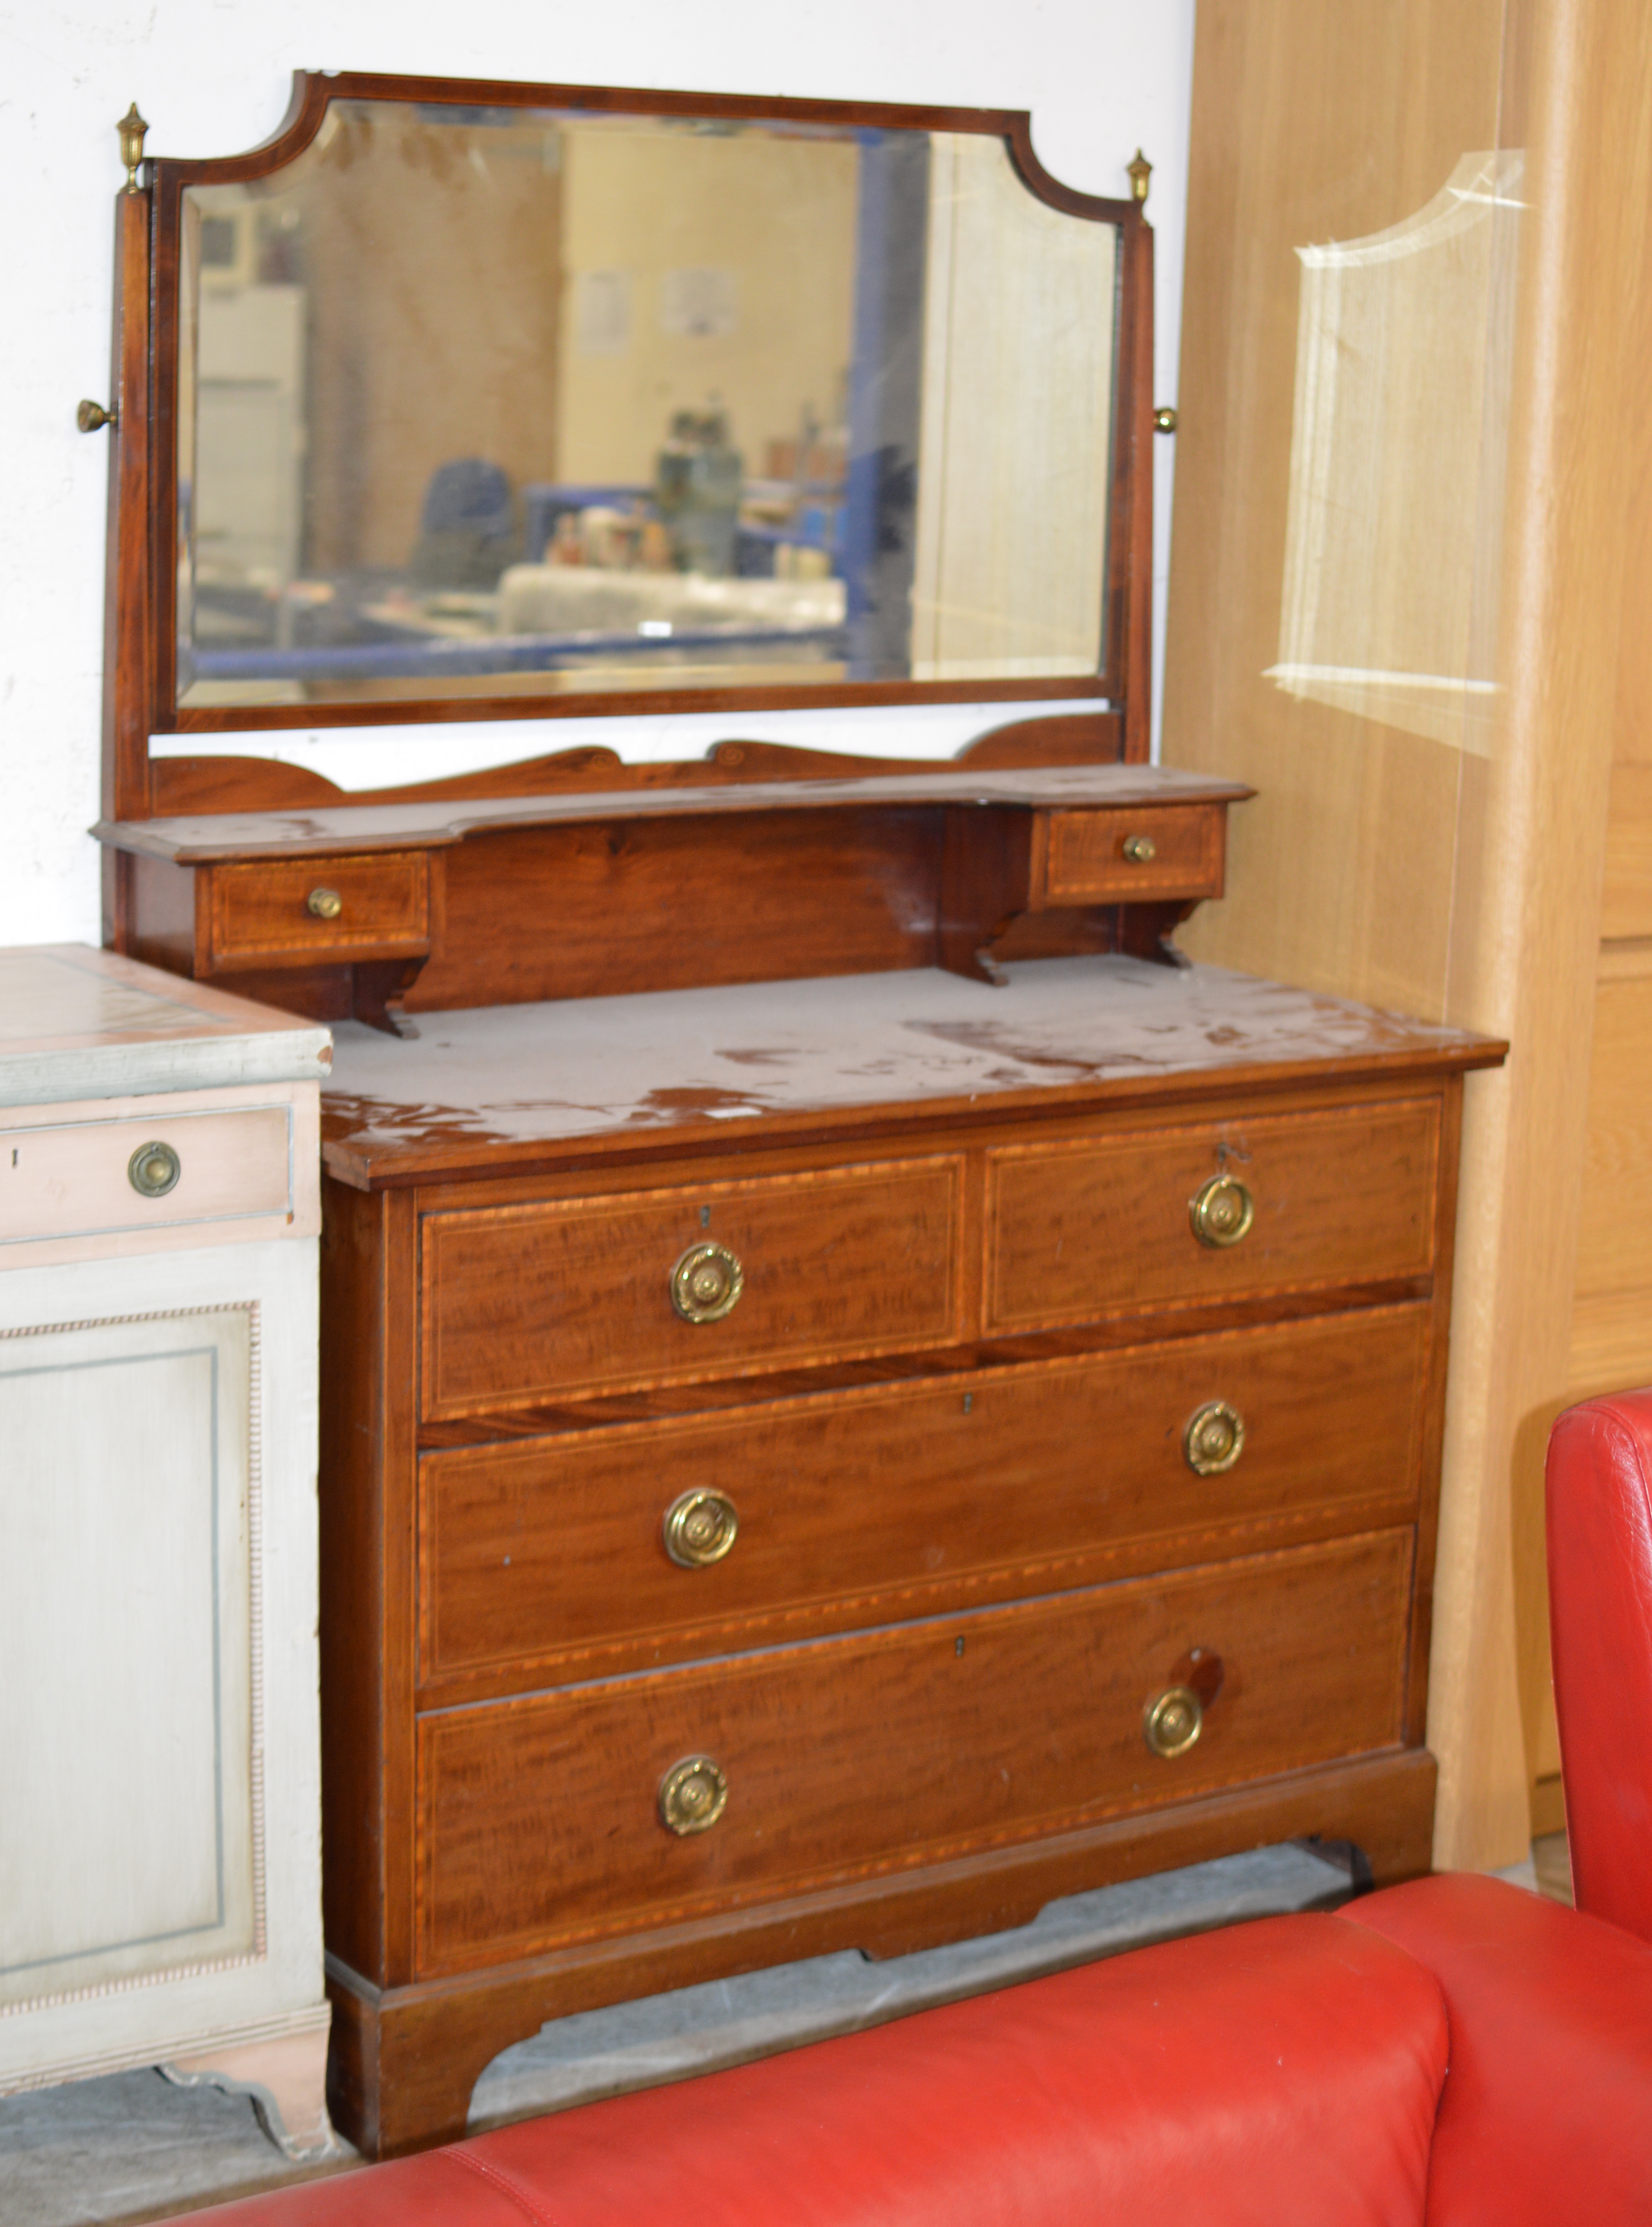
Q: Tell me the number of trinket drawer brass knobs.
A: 2